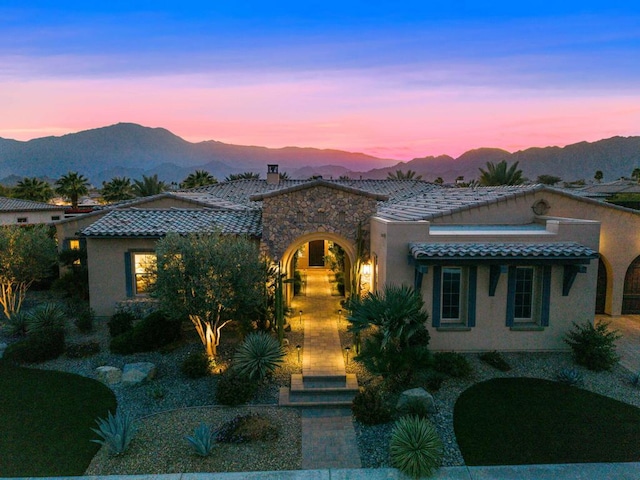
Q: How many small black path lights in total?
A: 4